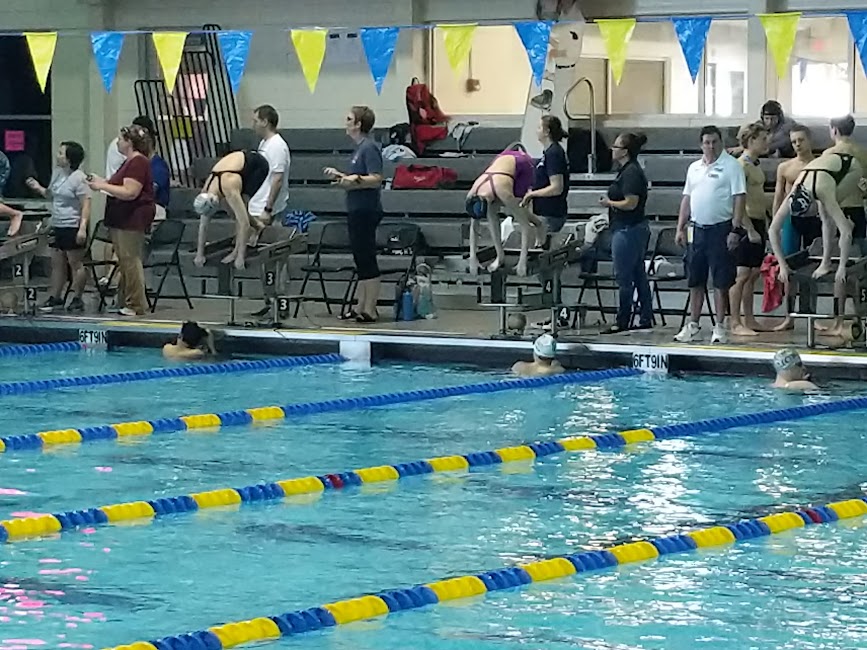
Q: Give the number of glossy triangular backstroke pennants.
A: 12